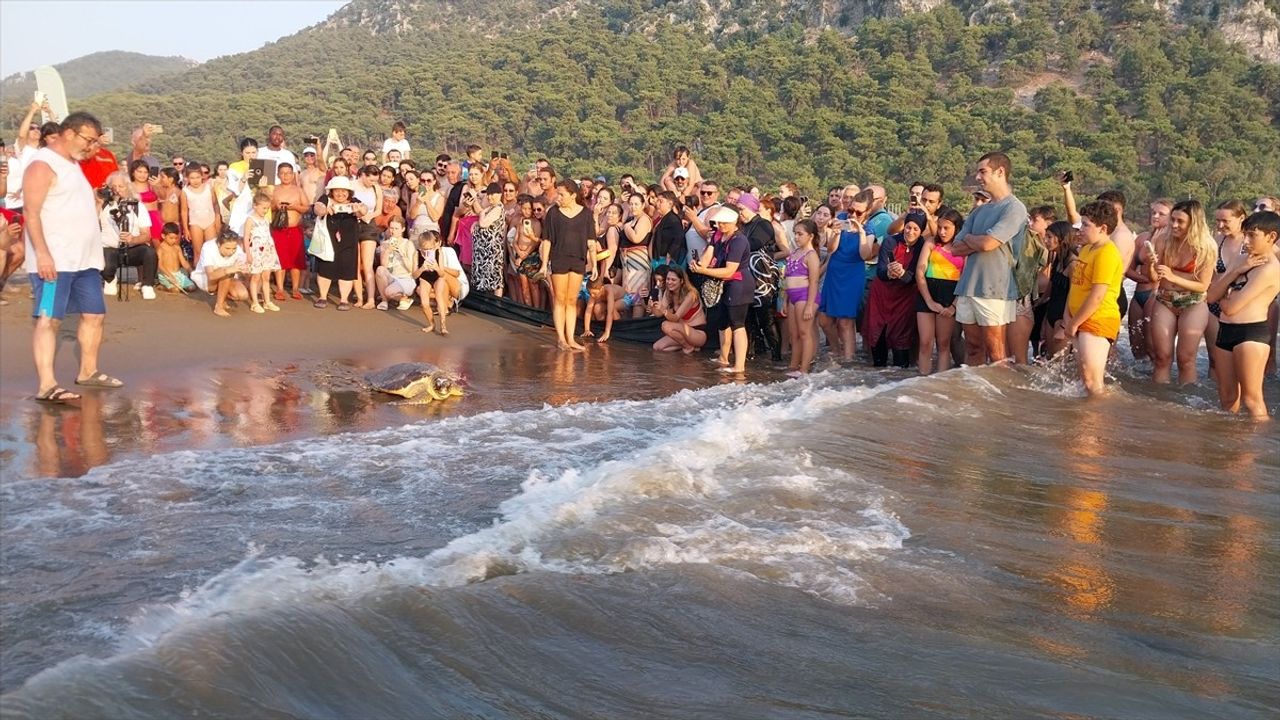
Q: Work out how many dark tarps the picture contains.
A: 1